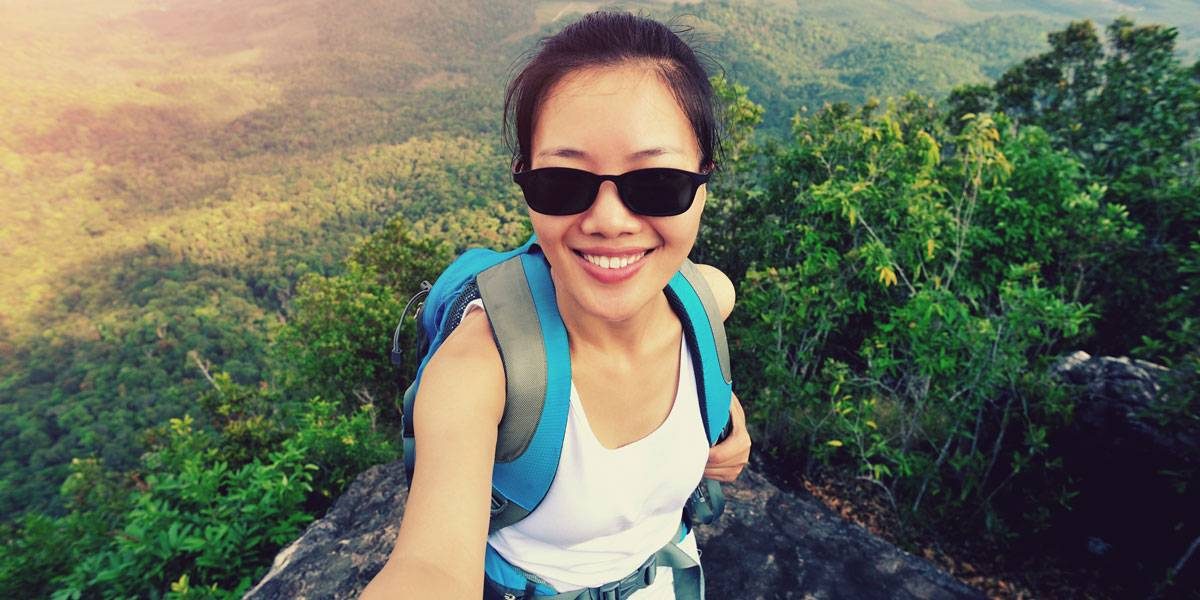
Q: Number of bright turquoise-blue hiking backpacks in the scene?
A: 1